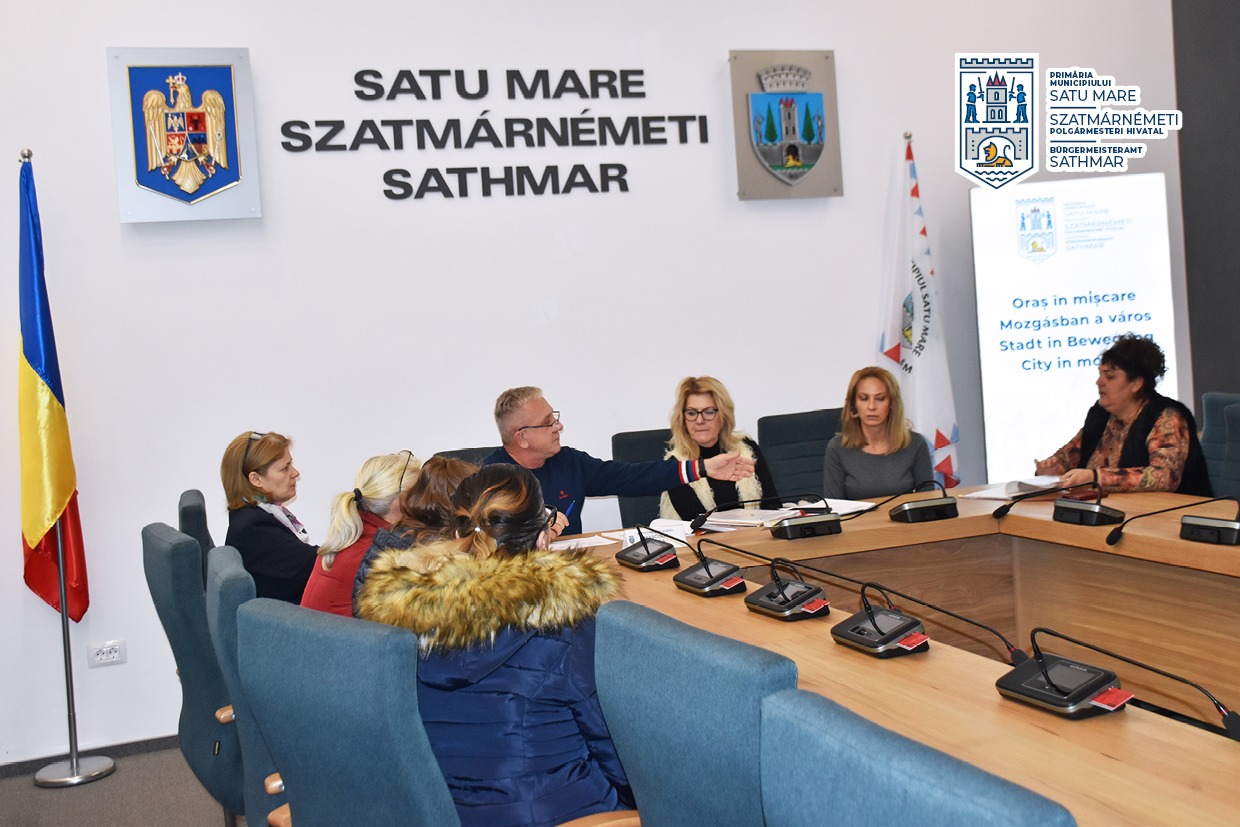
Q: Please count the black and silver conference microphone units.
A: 9